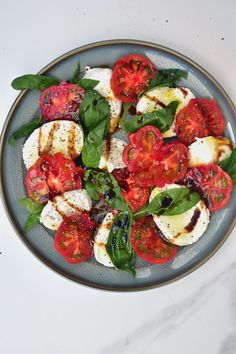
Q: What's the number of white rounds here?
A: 8